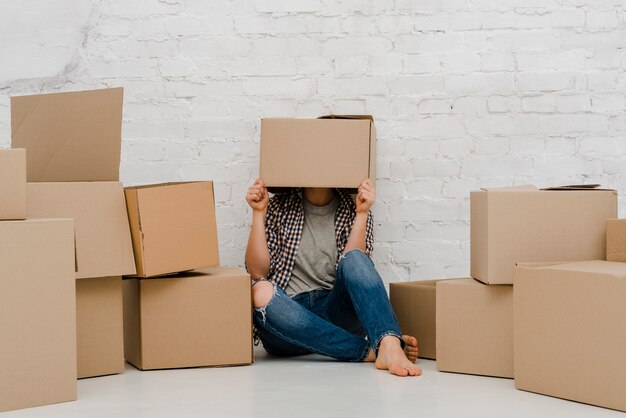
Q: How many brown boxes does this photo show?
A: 12